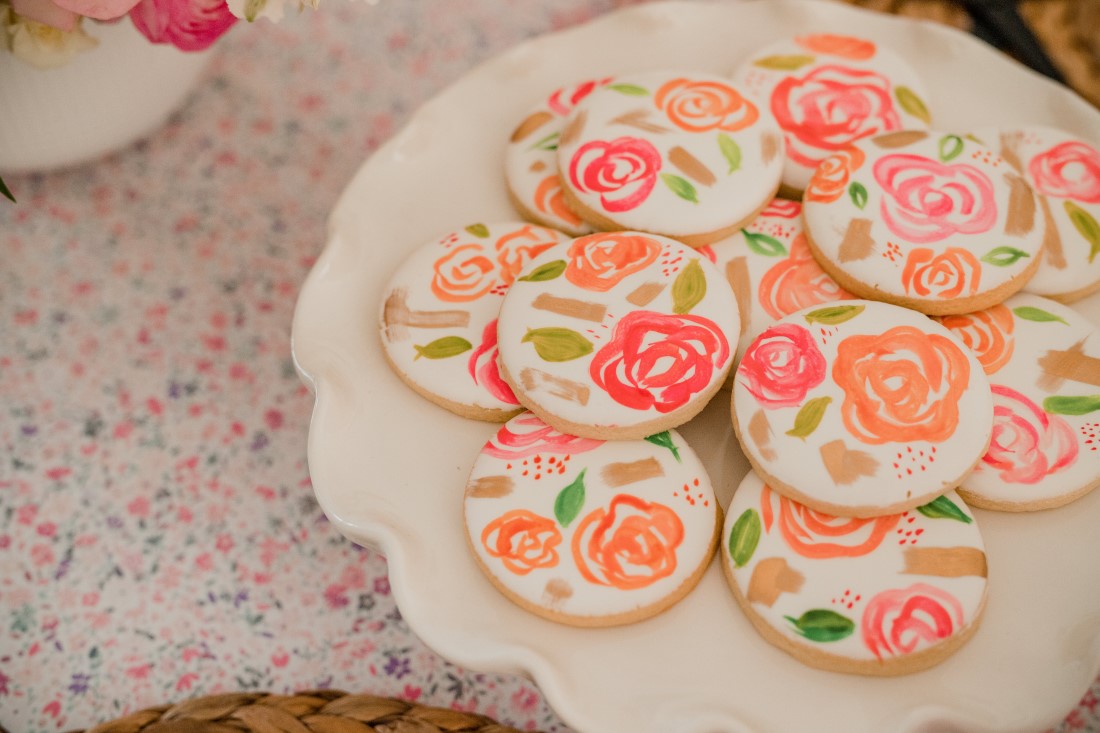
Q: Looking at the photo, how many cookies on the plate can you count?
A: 12